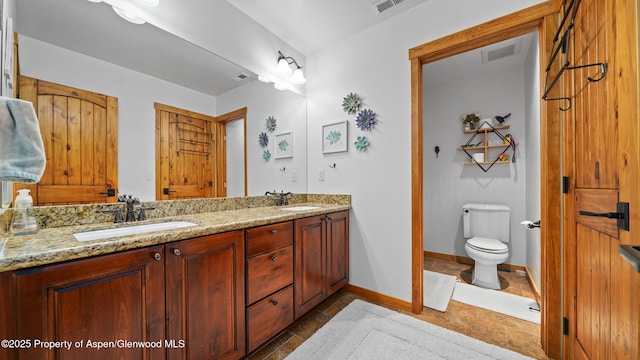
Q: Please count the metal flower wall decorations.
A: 3